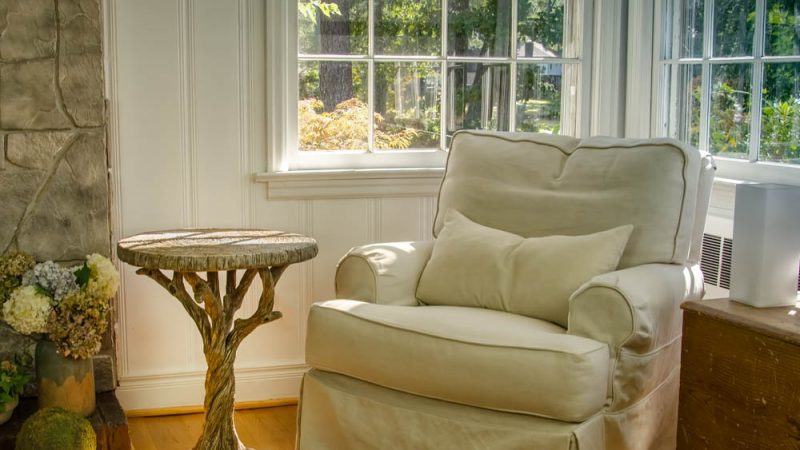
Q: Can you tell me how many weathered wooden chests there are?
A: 1